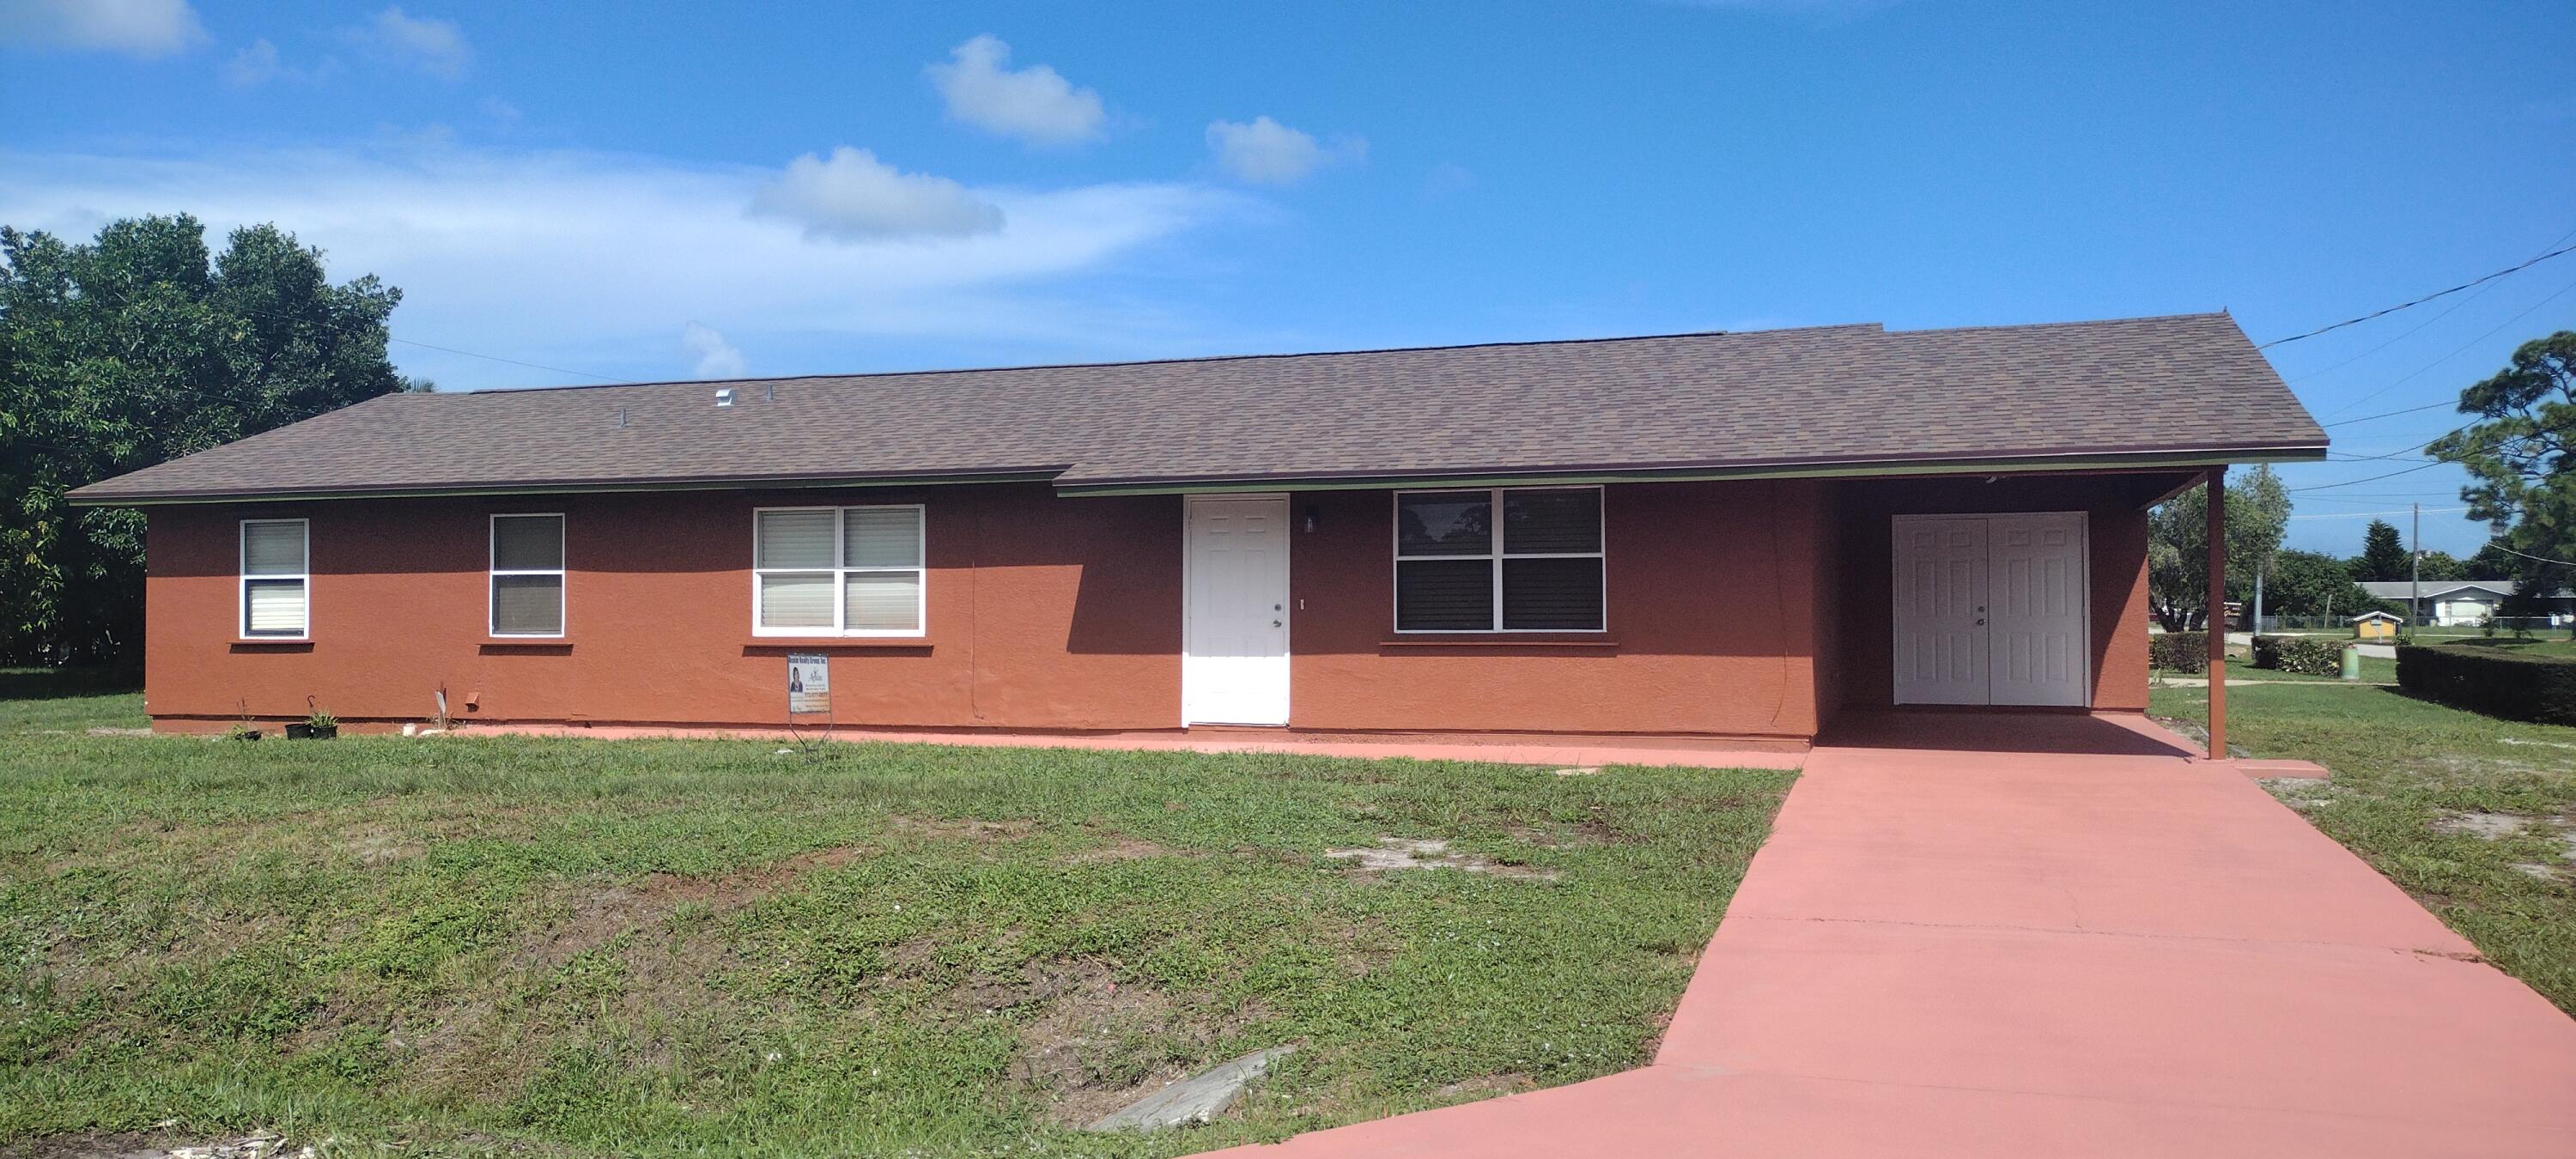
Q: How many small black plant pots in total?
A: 3